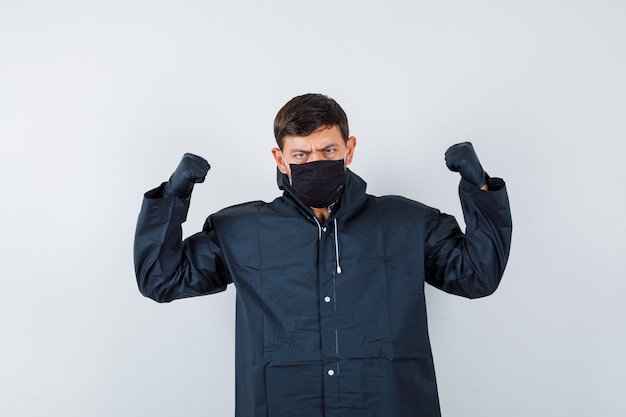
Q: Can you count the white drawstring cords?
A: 2